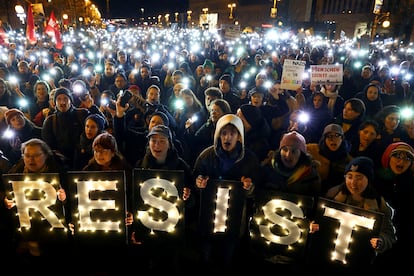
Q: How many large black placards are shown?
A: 6